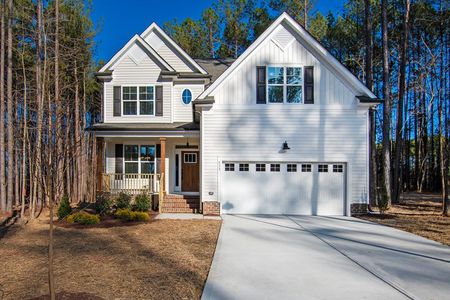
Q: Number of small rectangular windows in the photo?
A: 8